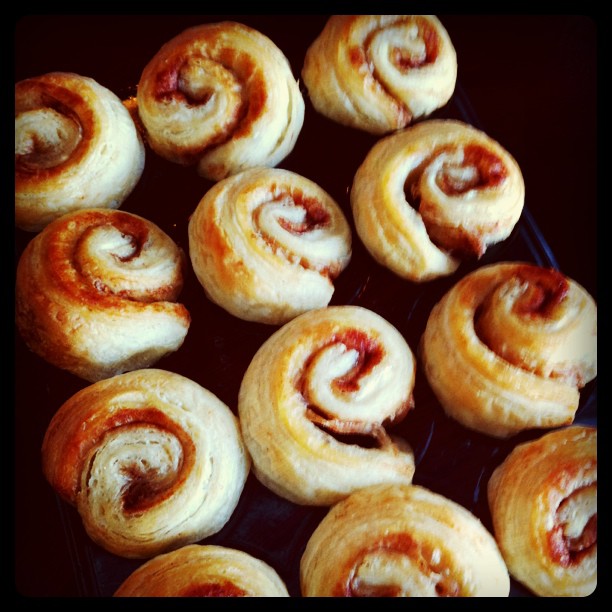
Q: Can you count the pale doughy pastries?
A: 12